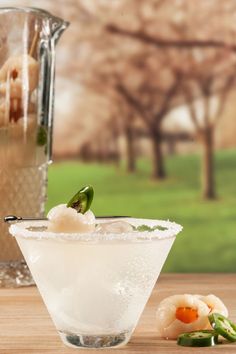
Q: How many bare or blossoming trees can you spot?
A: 3